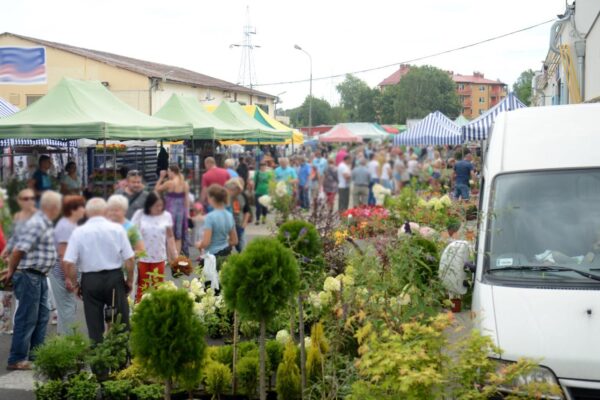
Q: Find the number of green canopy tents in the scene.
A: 3